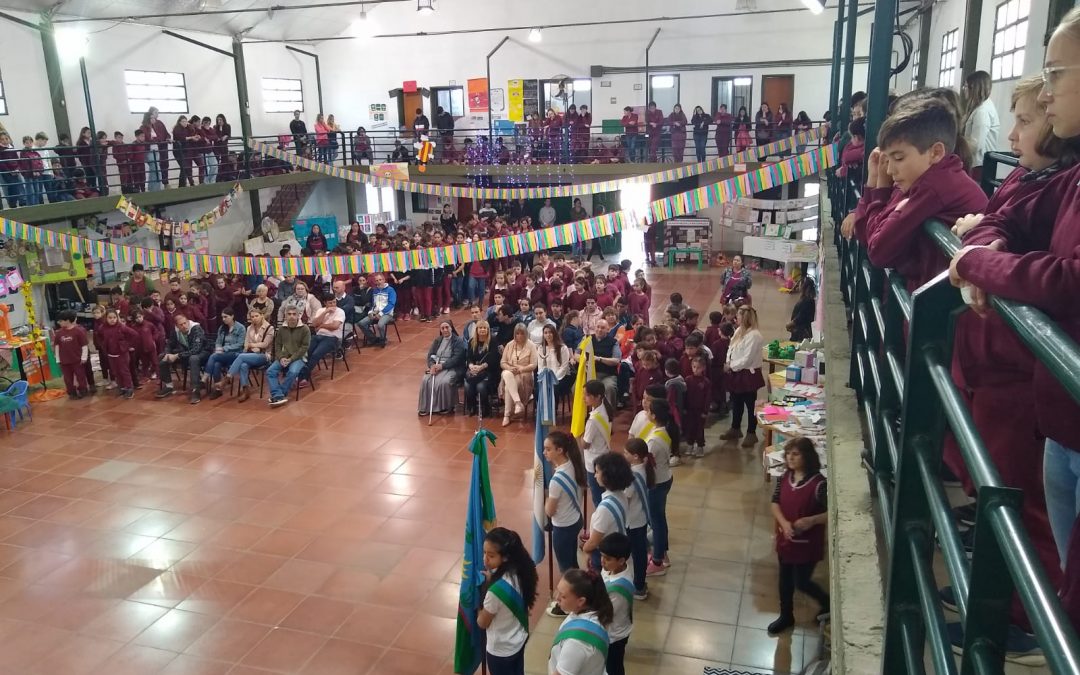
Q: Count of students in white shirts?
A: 9